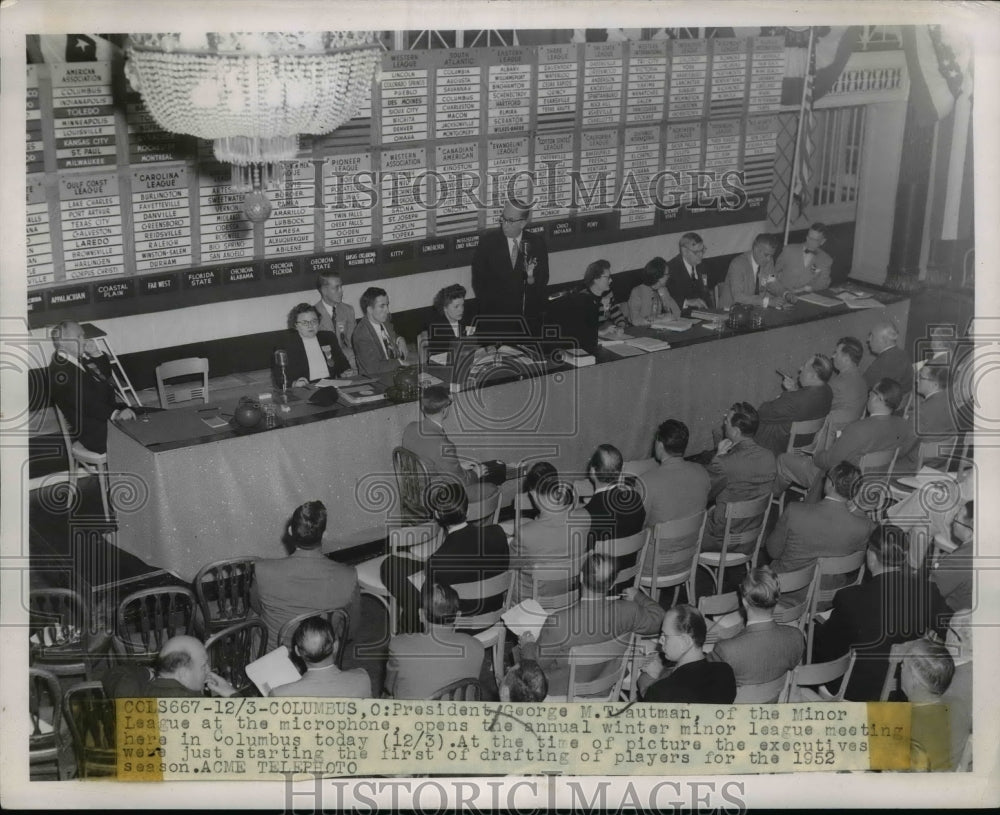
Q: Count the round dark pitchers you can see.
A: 3